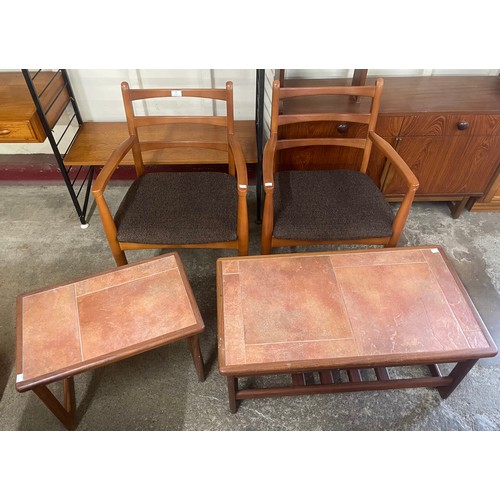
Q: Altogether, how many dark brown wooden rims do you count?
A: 2